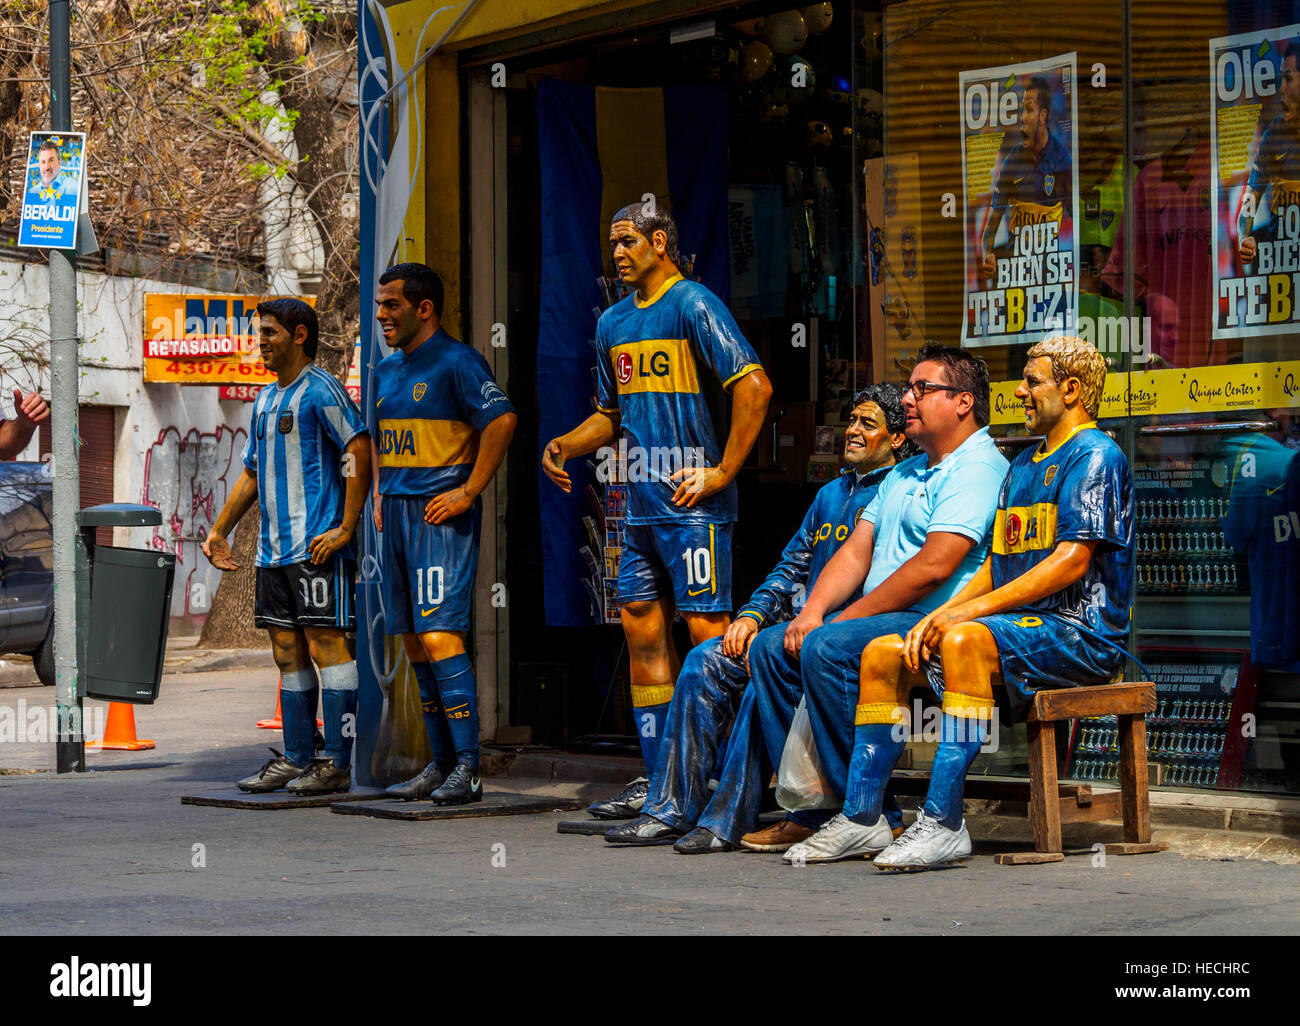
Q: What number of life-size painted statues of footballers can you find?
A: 5